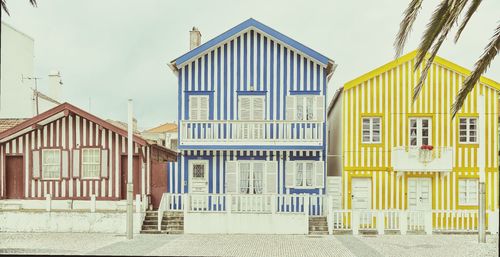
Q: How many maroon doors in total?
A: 2